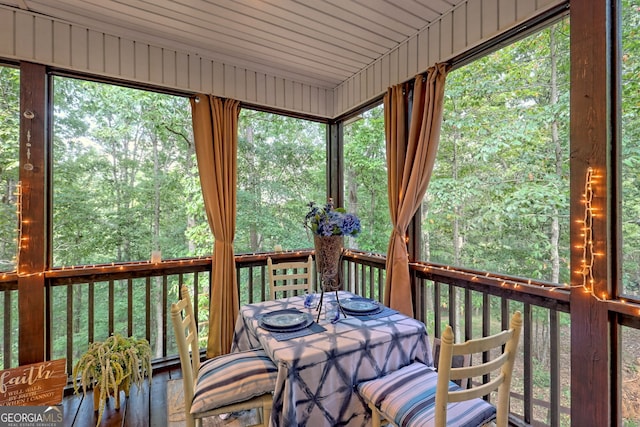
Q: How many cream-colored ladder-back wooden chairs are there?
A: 3